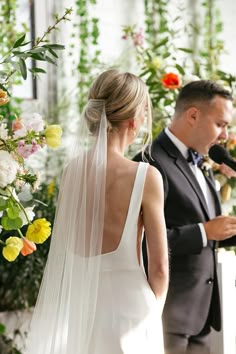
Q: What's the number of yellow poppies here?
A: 3